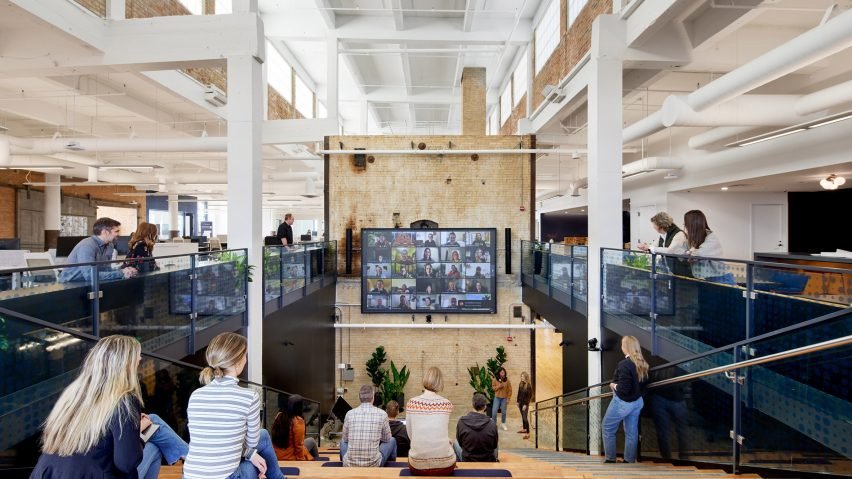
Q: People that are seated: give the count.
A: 7